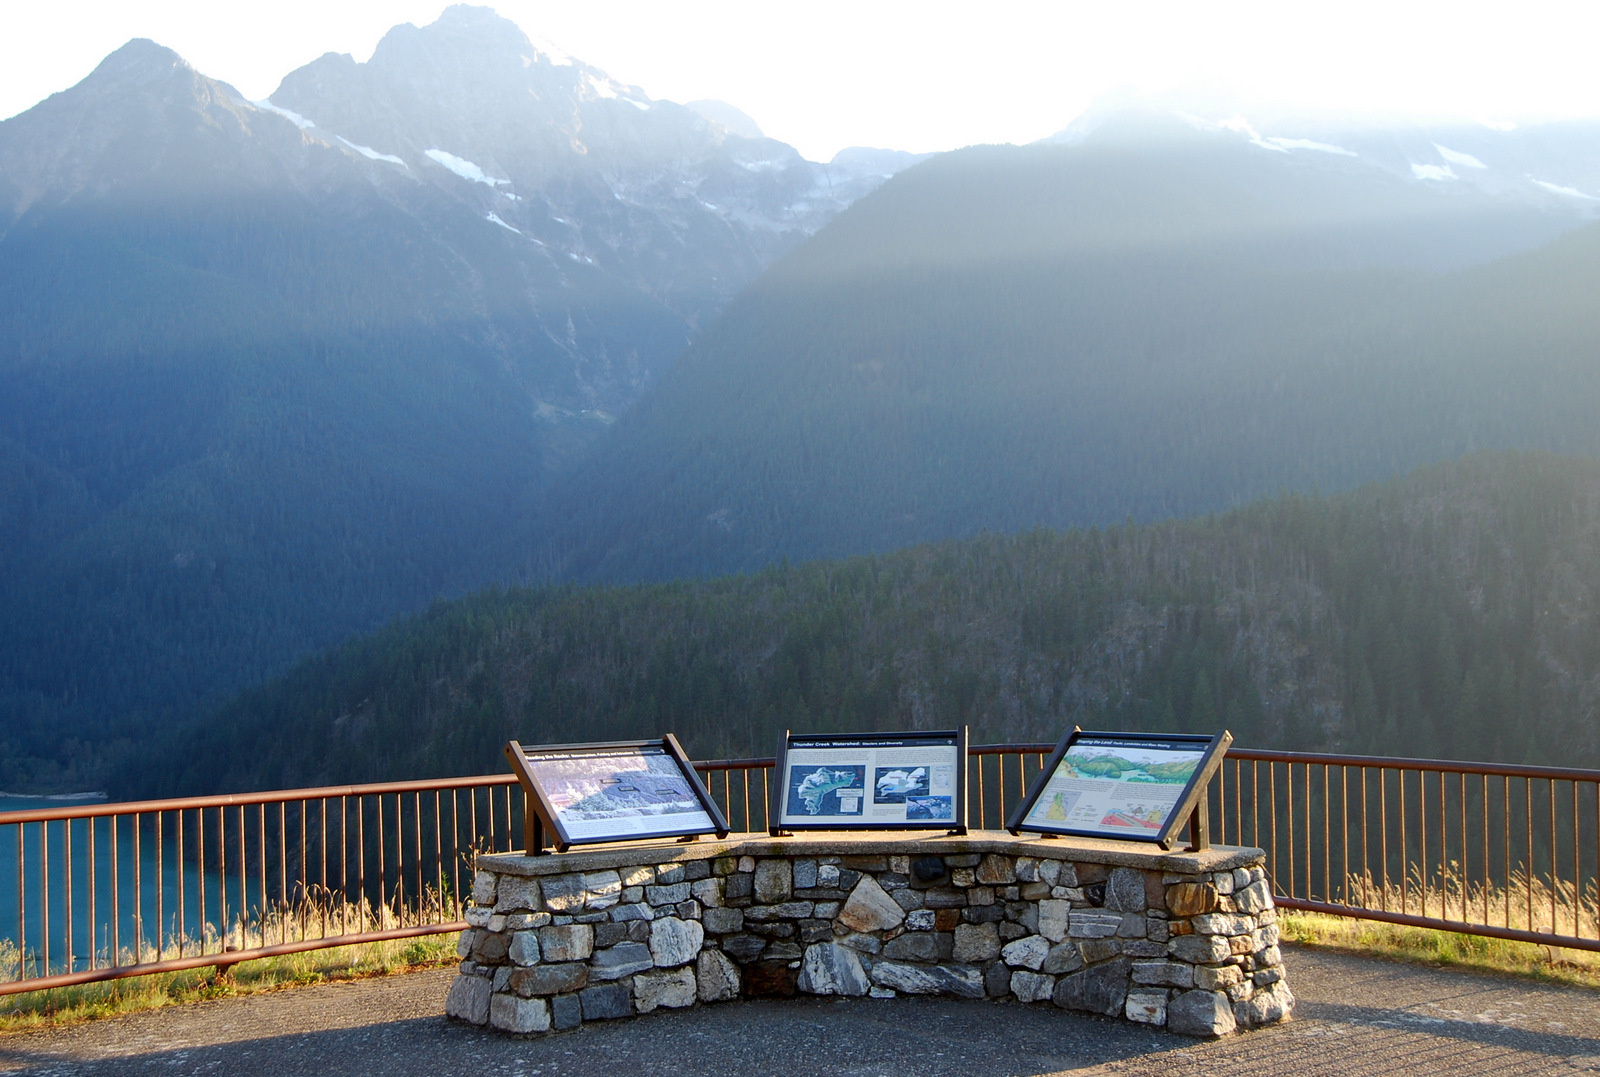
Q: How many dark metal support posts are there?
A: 6